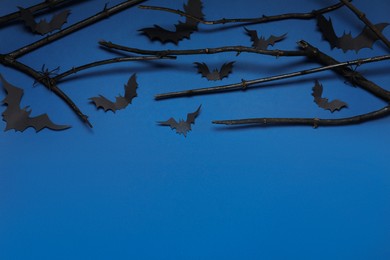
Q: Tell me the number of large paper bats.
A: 3